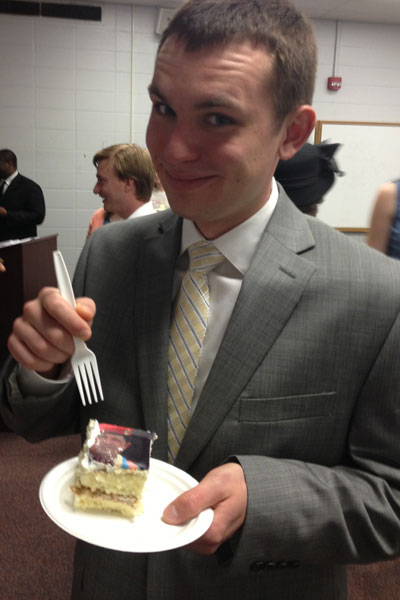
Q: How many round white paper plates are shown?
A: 1